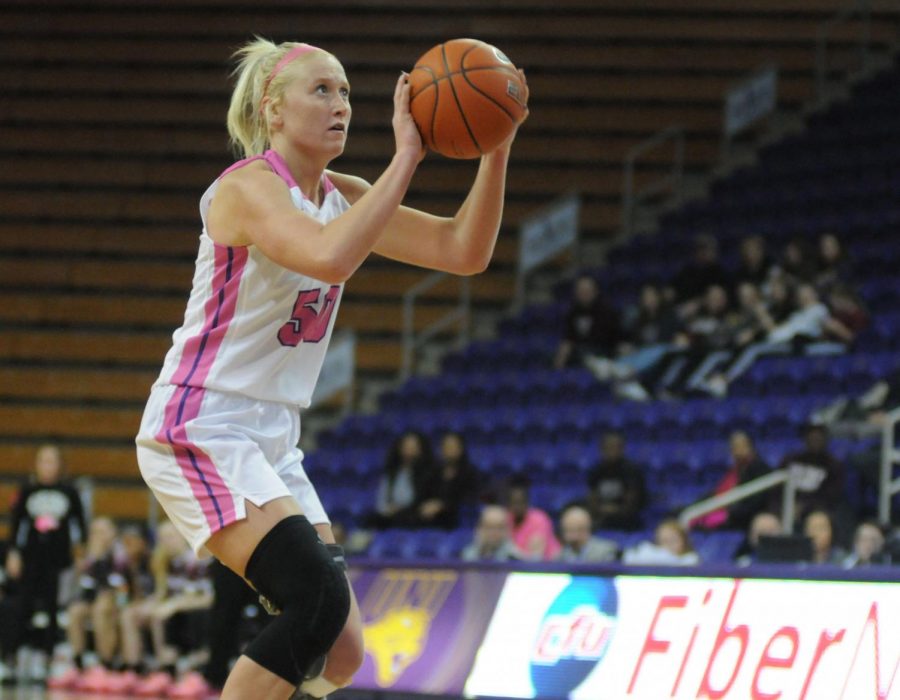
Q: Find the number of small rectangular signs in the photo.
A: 3